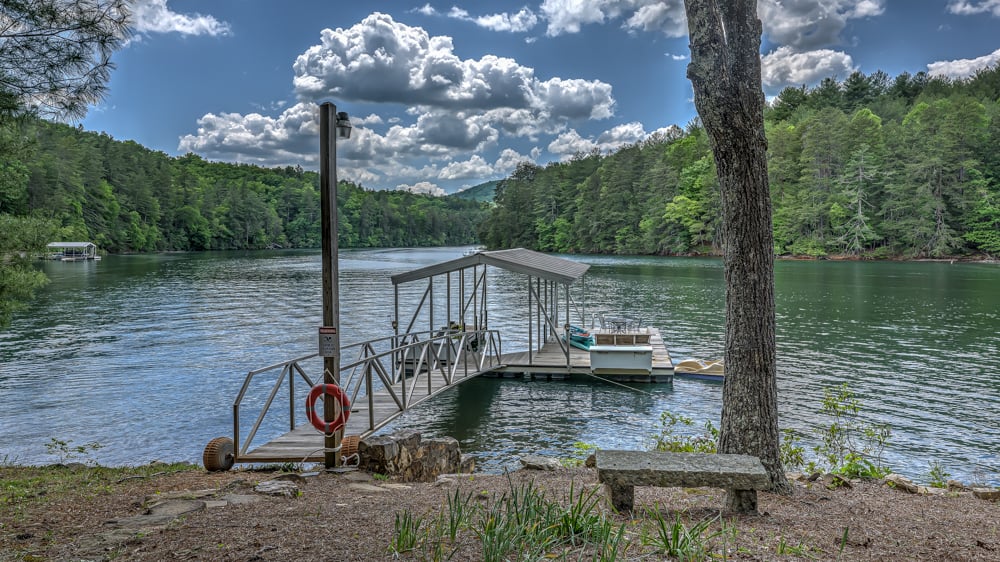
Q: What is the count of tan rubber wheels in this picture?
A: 2